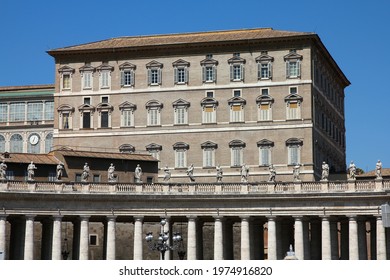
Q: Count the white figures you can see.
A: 15